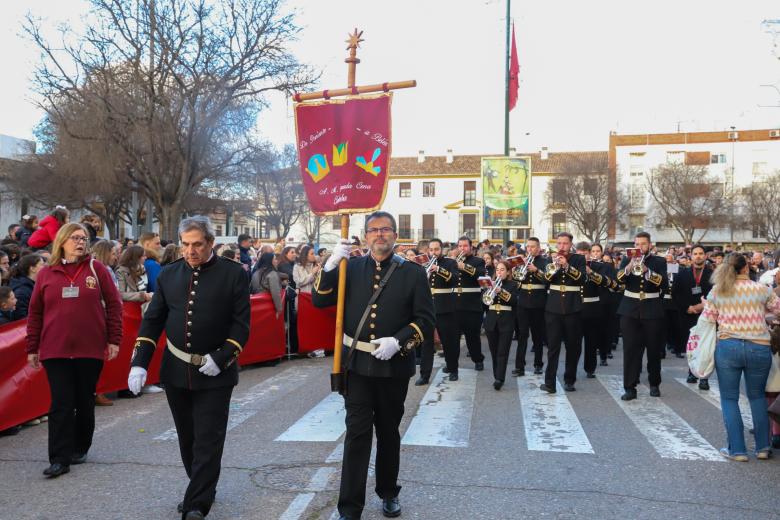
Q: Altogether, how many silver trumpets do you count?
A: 6